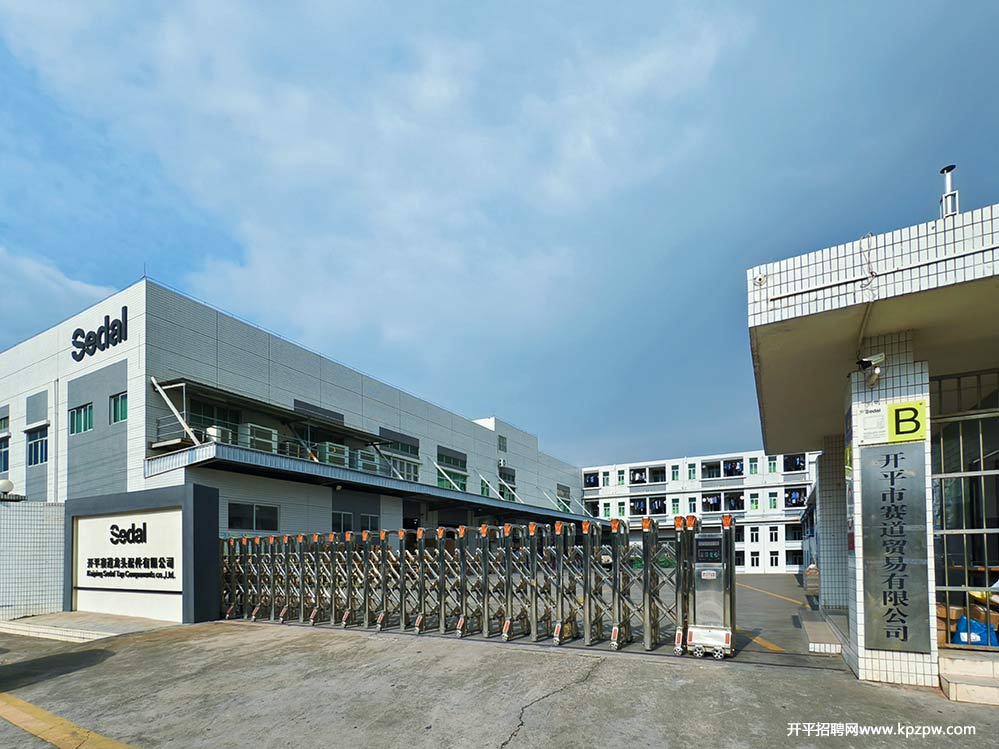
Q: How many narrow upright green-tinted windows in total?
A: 12